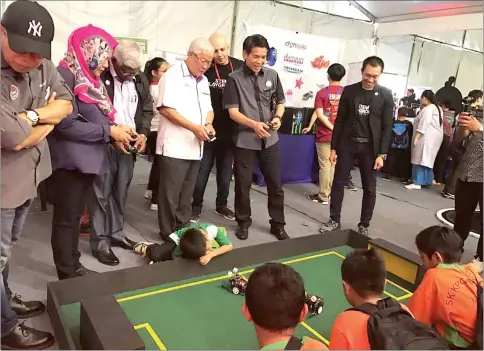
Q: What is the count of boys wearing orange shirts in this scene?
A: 3